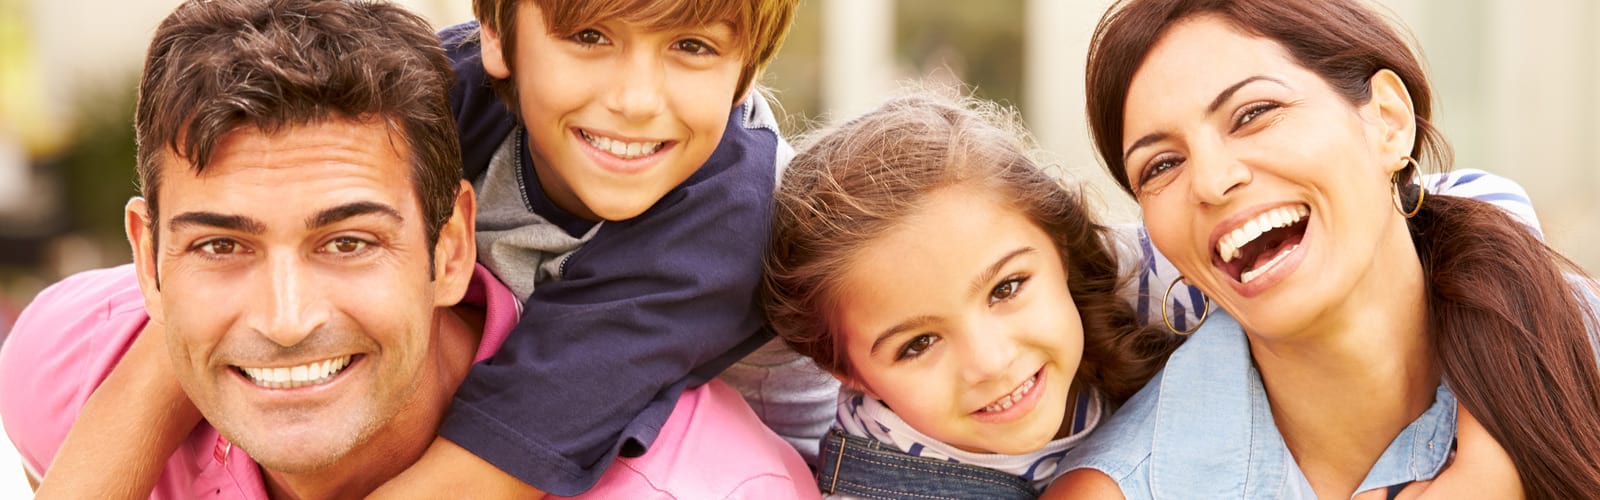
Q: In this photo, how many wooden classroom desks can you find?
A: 0